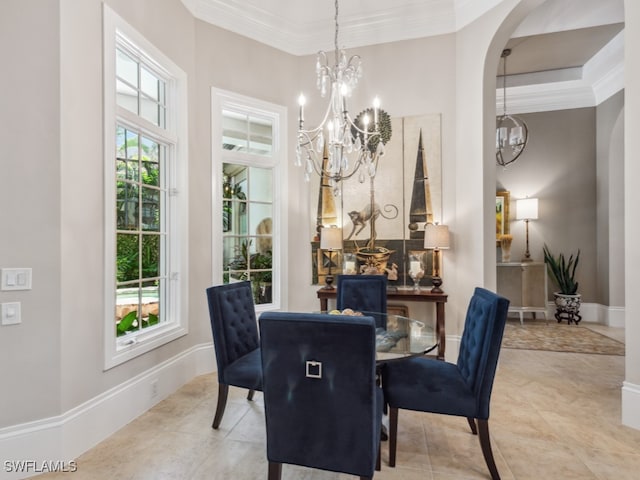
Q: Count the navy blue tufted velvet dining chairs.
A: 4